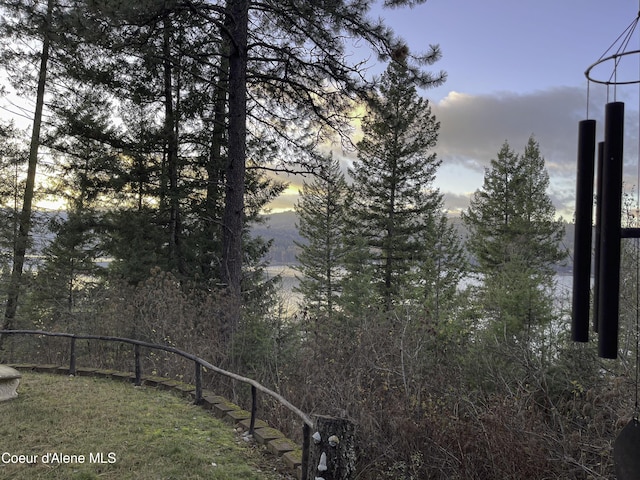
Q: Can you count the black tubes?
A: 3